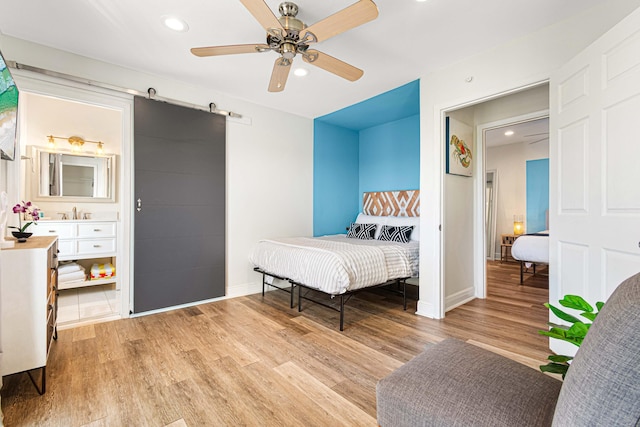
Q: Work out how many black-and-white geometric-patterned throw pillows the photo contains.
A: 2